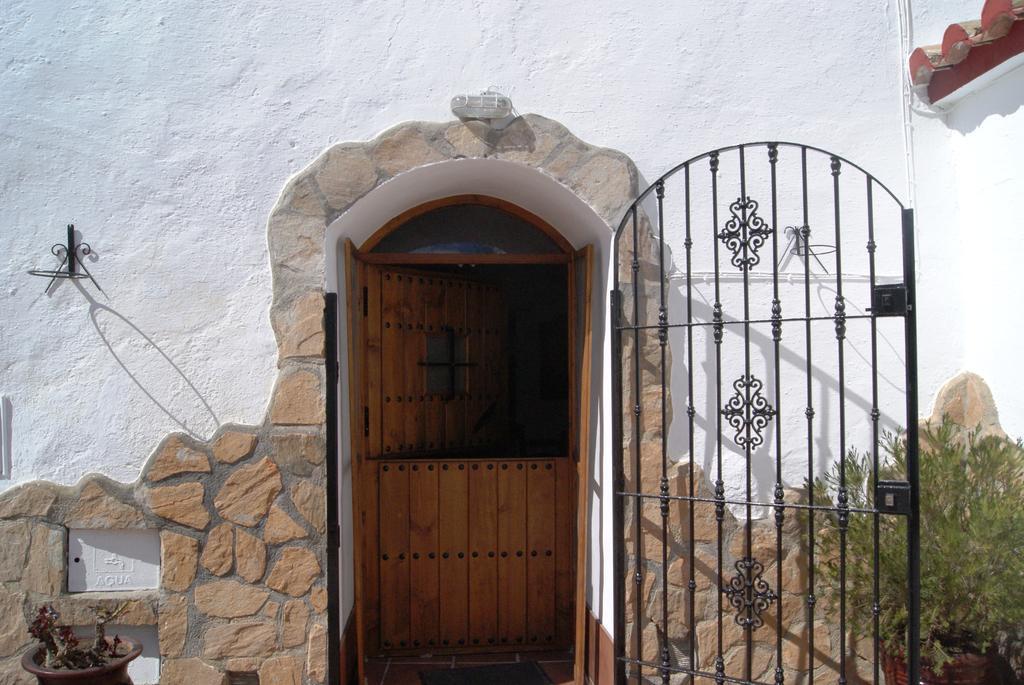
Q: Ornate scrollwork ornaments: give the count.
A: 3